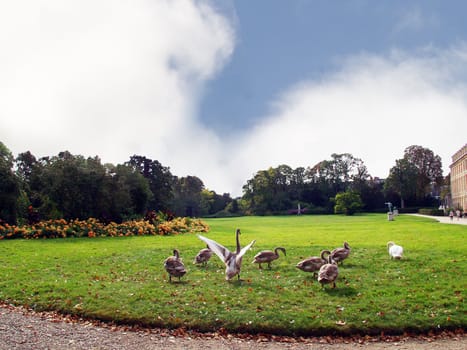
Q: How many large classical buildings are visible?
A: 1